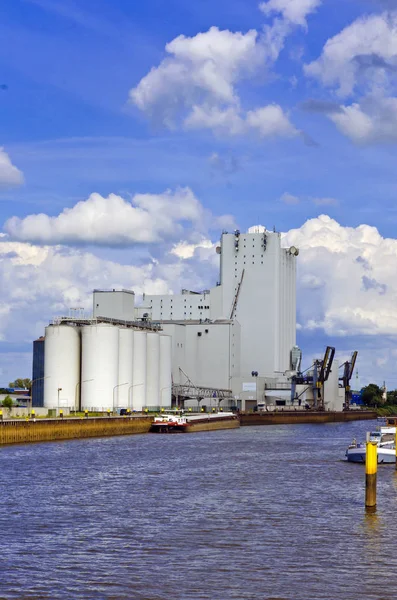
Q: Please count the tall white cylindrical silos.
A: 6